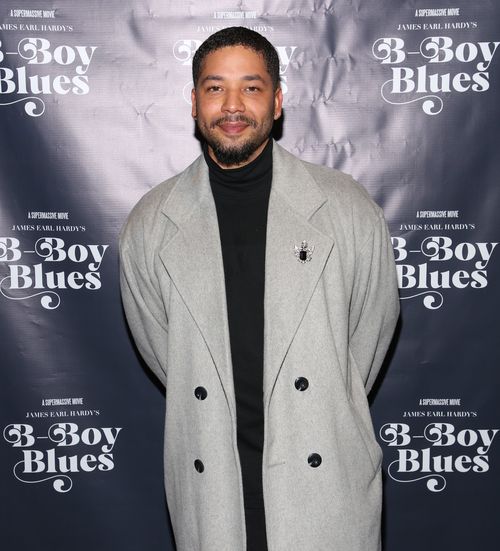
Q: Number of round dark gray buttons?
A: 4